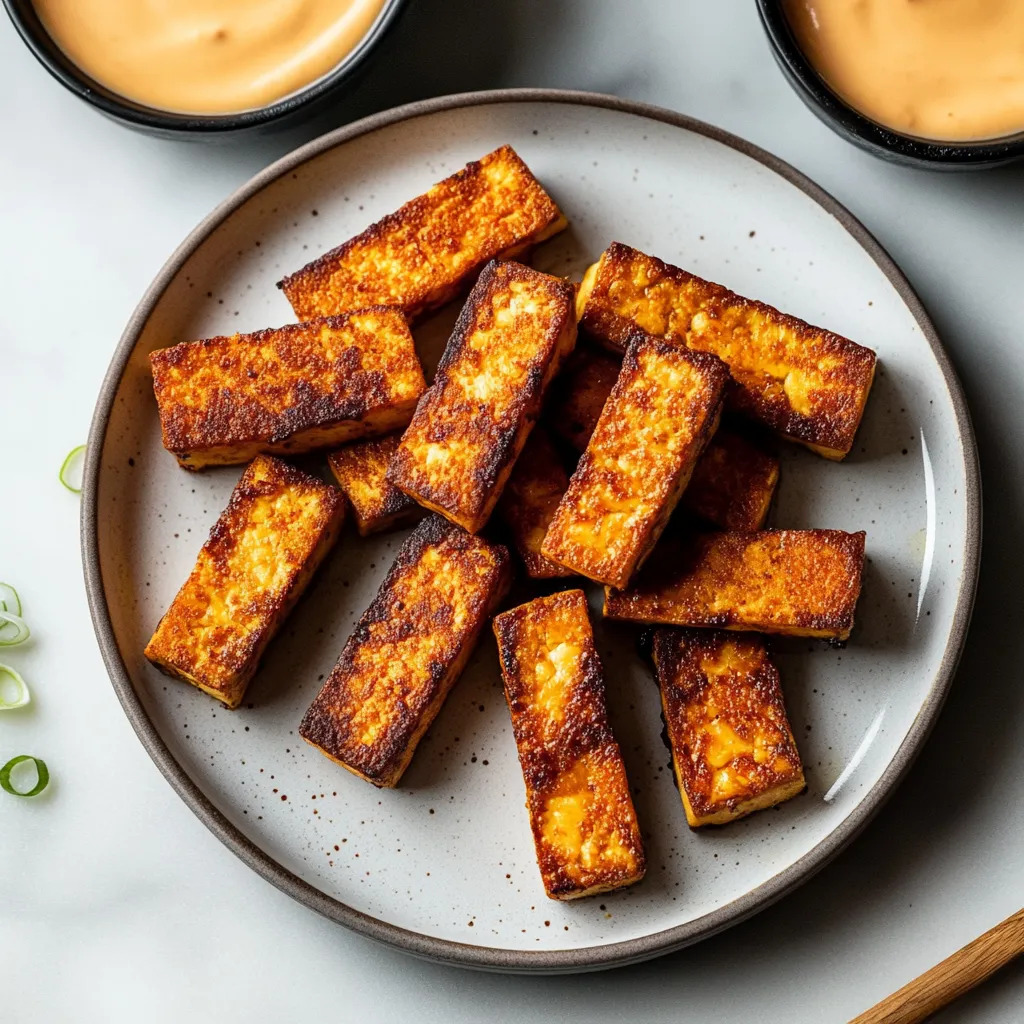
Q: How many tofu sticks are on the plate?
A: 13